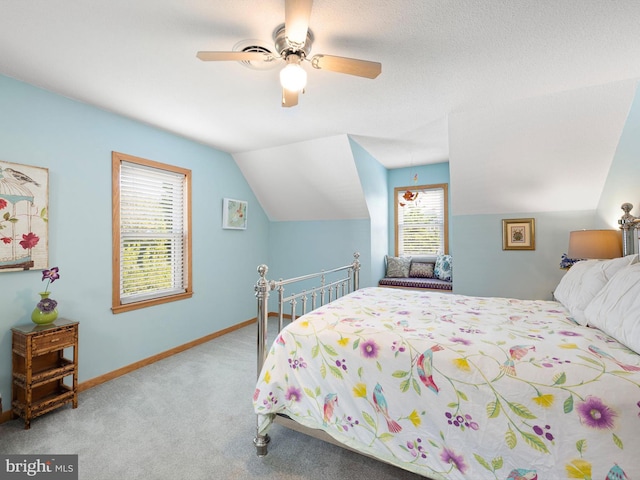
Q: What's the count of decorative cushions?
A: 3